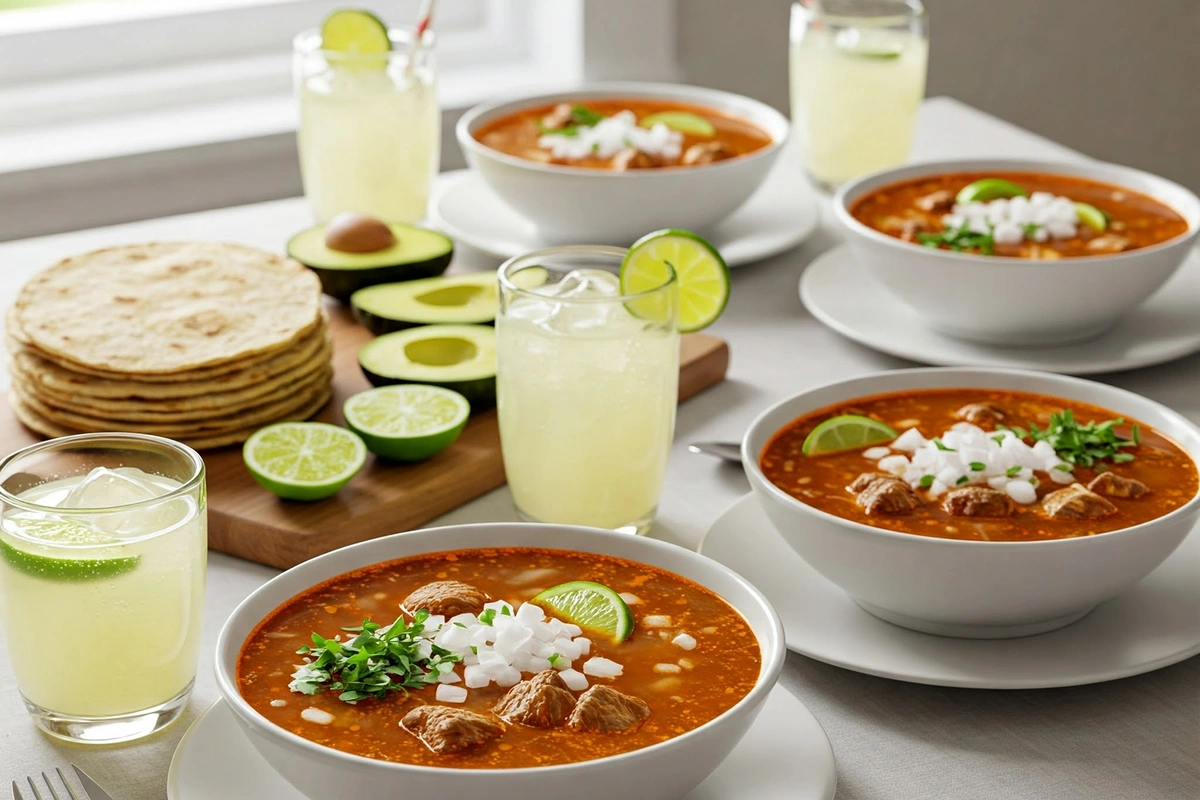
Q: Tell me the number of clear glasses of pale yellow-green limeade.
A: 4